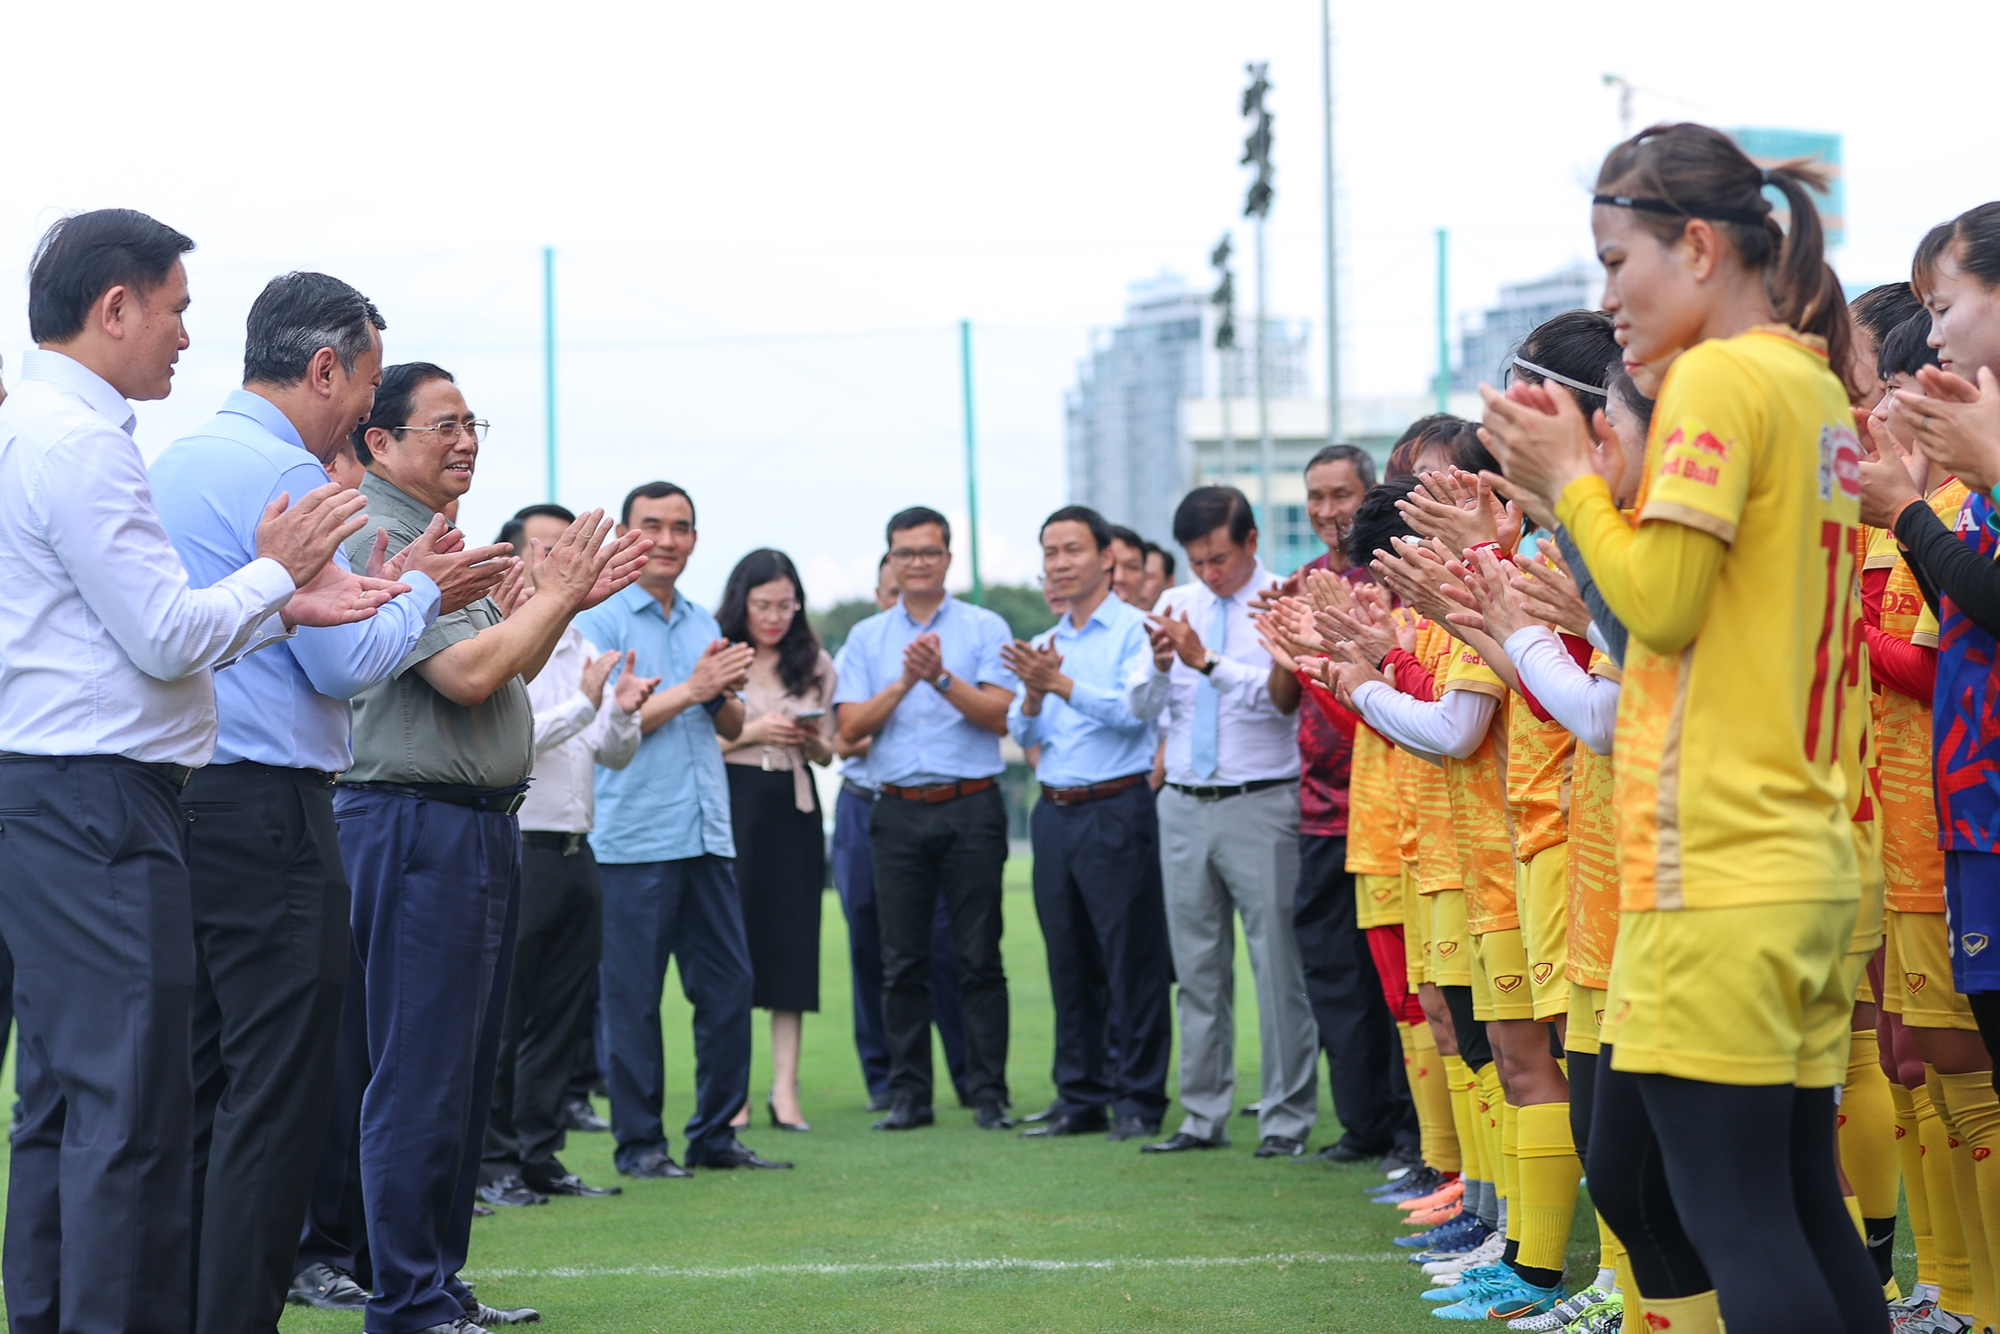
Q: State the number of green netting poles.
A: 3